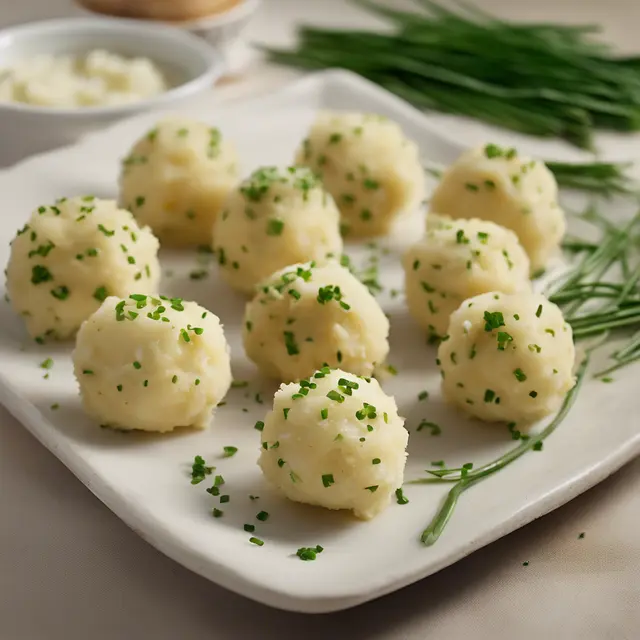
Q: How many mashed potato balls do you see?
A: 10